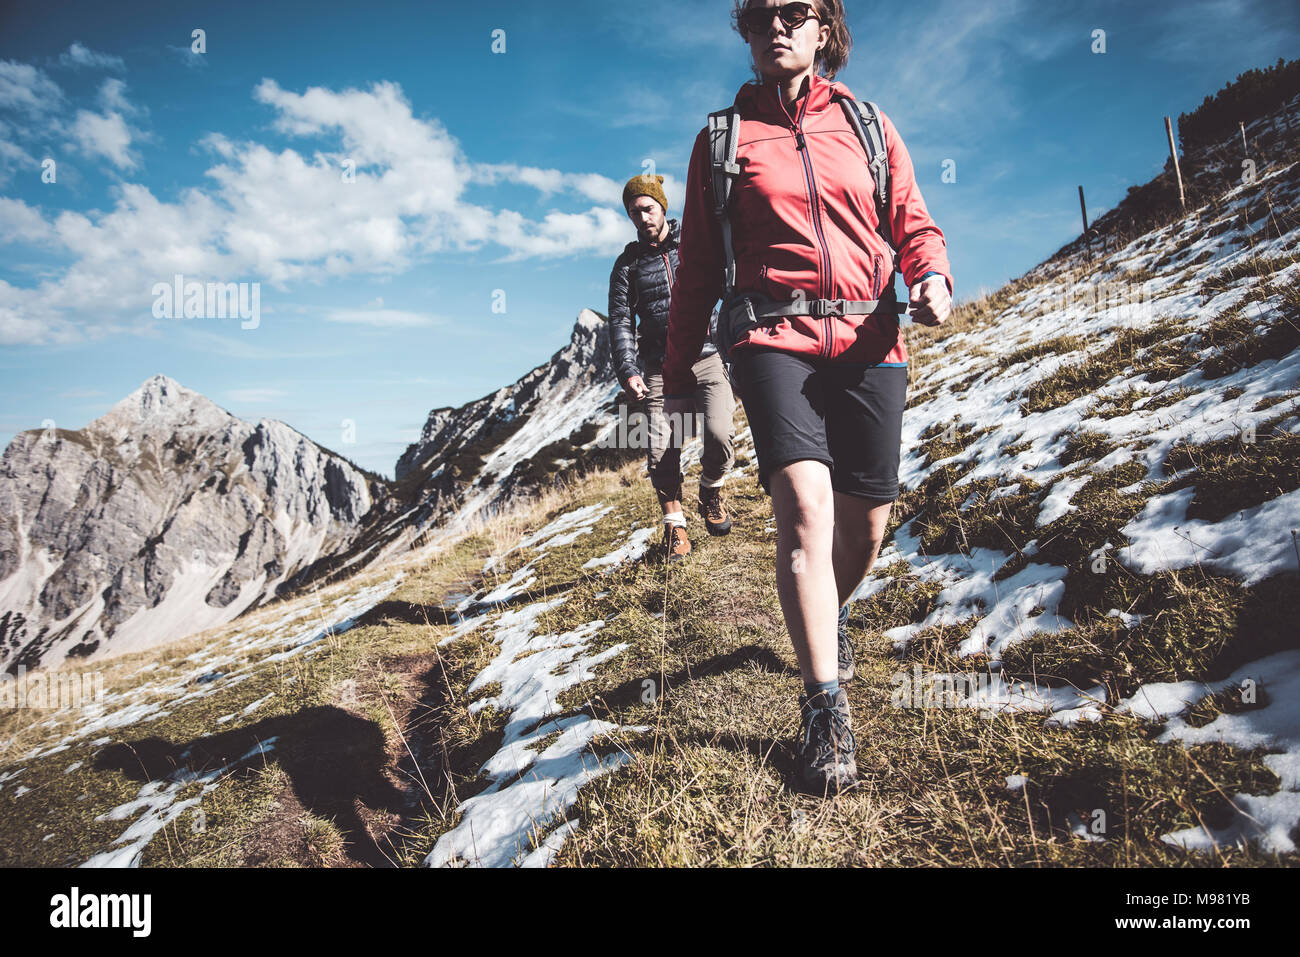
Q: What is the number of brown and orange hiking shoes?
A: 2